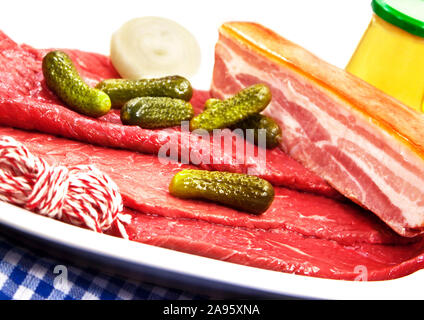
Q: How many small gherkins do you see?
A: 6